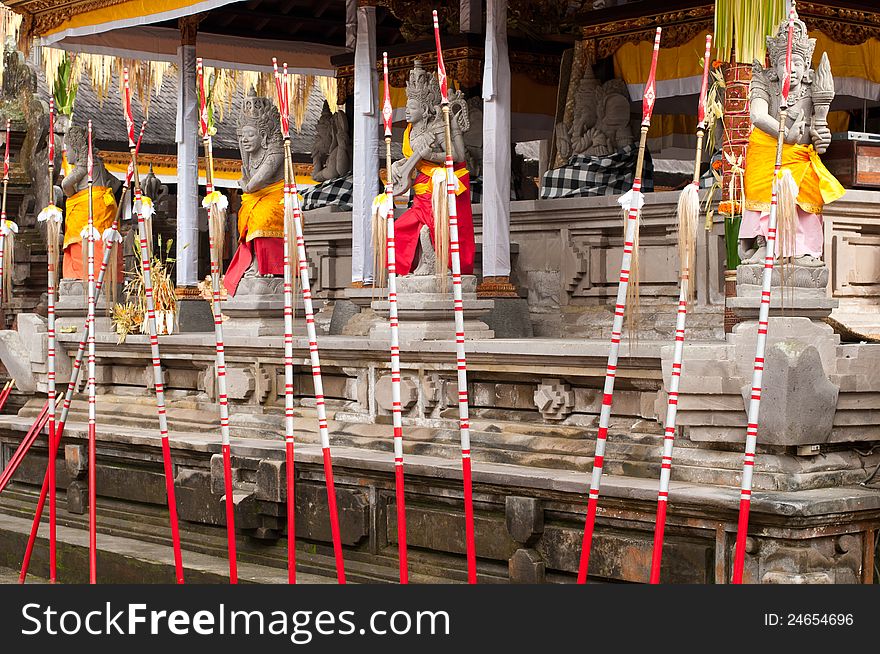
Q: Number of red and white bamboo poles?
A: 13